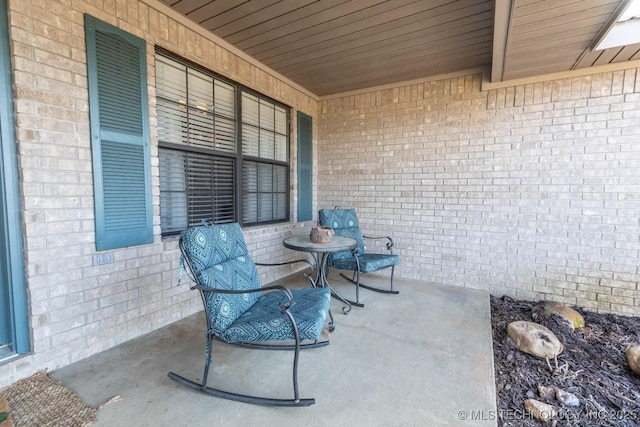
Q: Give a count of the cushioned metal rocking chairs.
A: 2